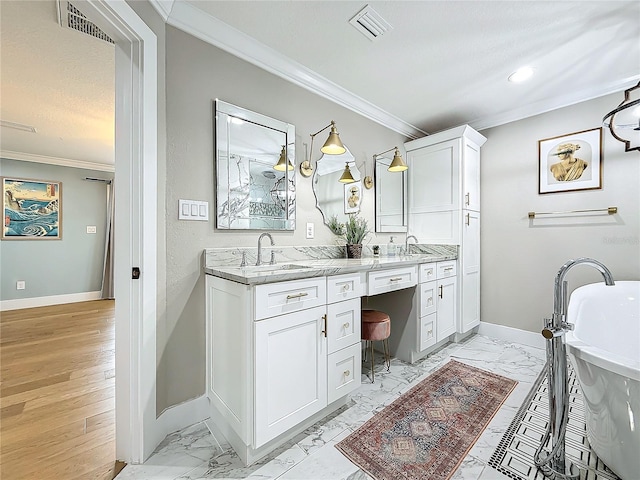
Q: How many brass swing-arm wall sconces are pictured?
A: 2